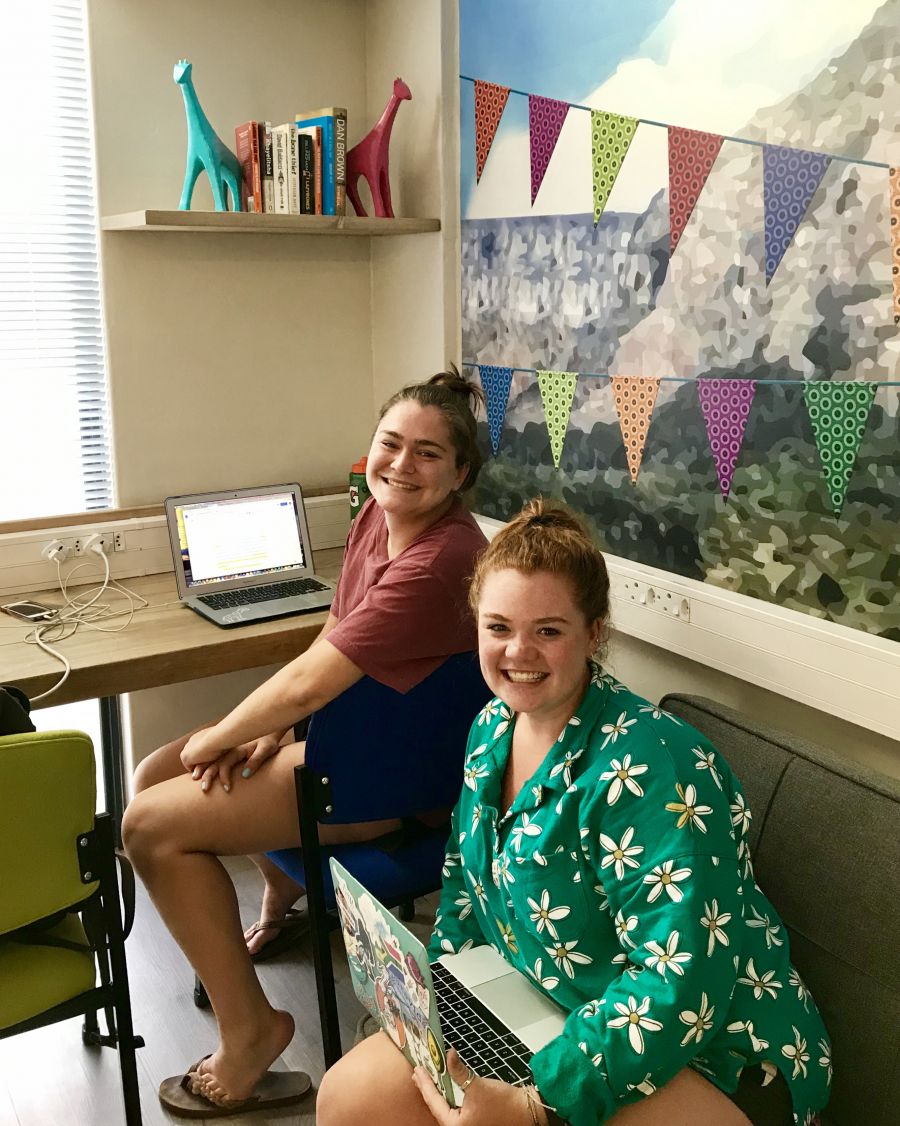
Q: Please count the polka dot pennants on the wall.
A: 11